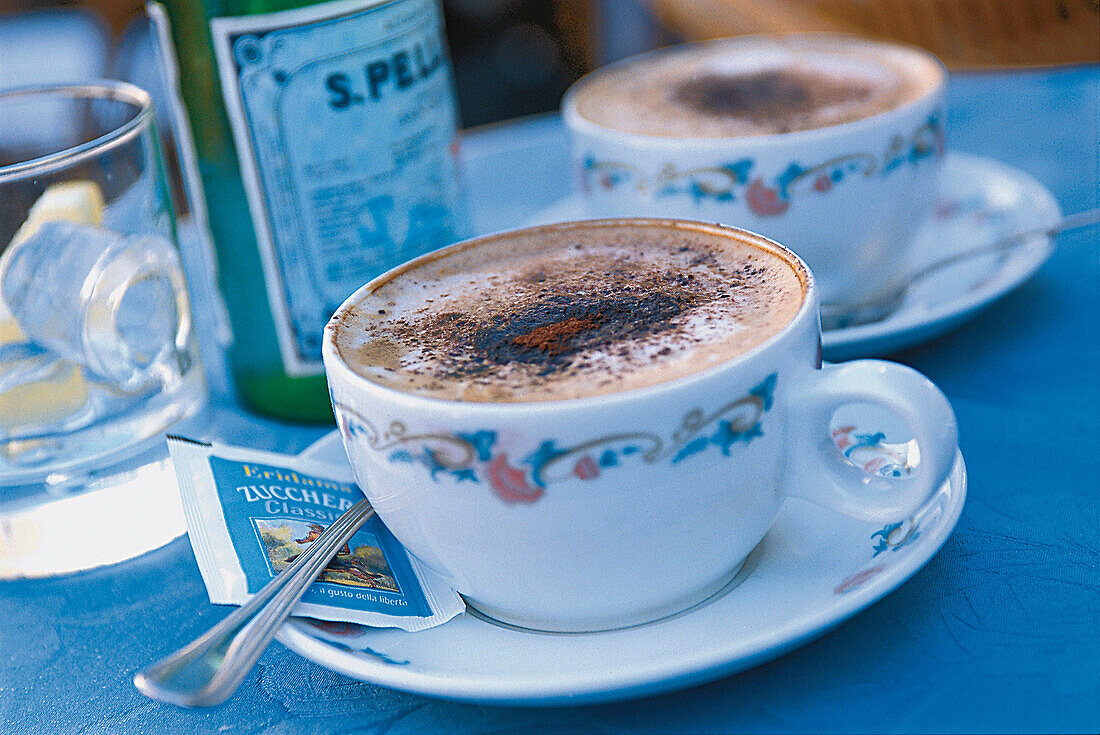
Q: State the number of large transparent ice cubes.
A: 1